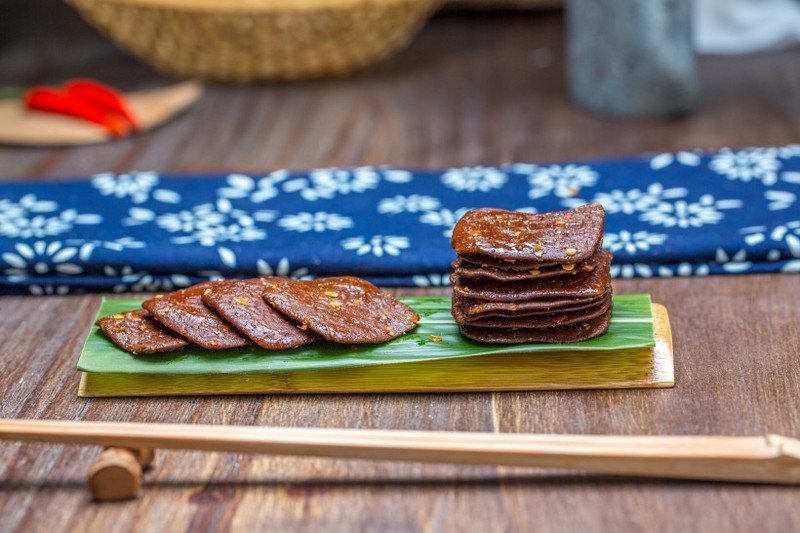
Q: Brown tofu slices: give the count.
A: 12